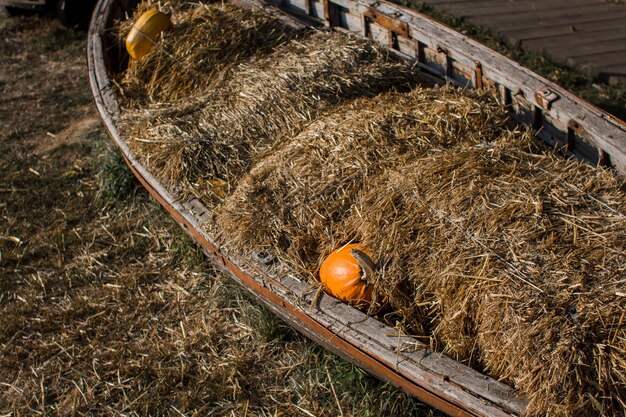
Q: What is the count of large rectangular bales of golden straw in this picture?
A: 4